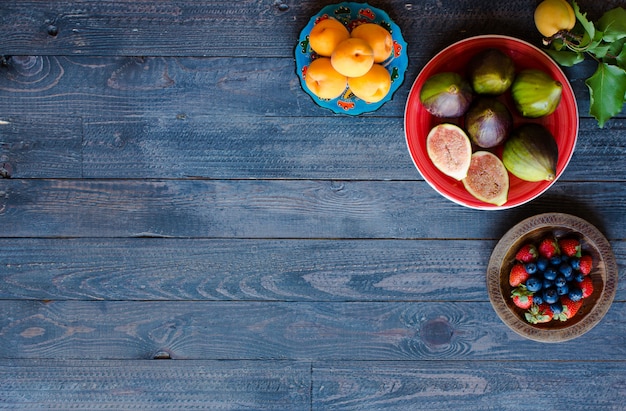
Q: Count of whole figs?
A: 5